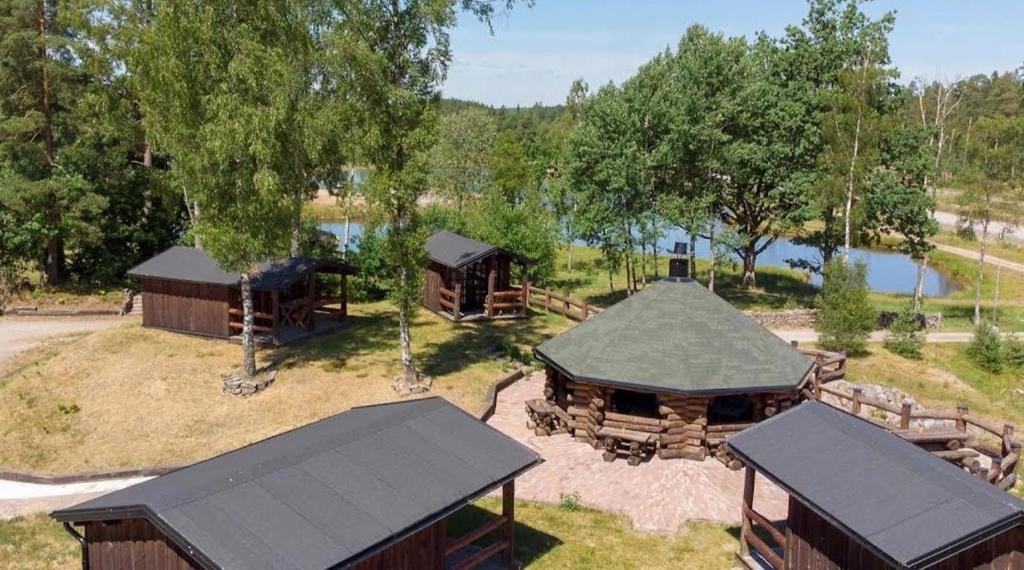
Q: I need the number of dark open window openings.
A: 2